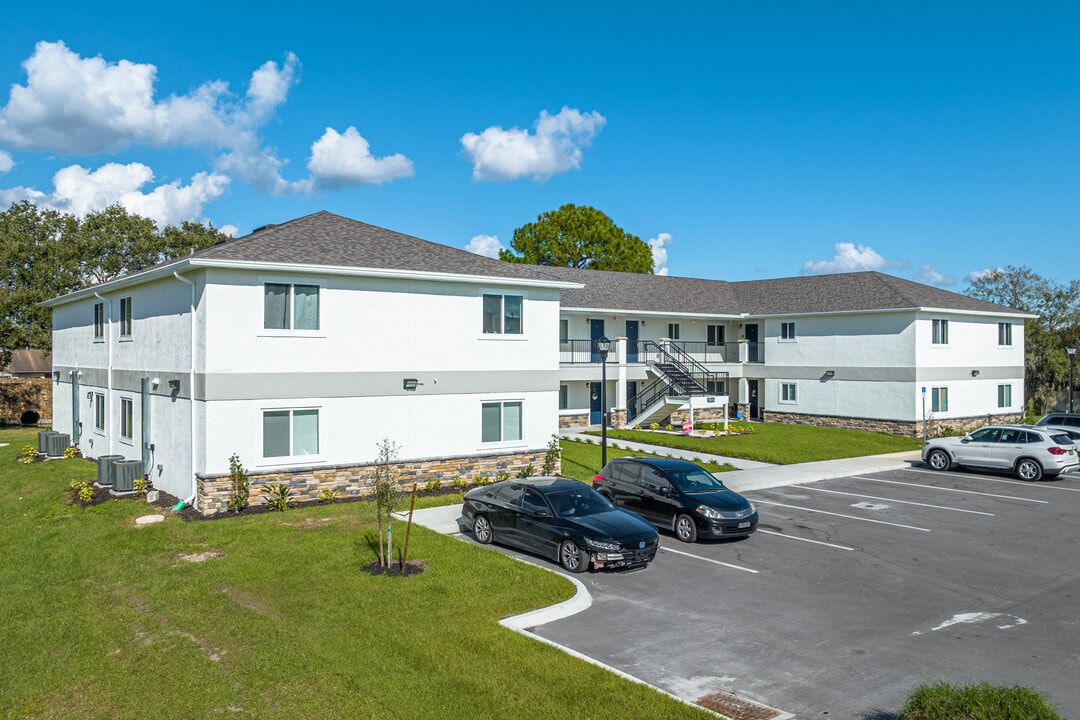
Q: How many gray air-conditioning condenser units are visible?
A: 4